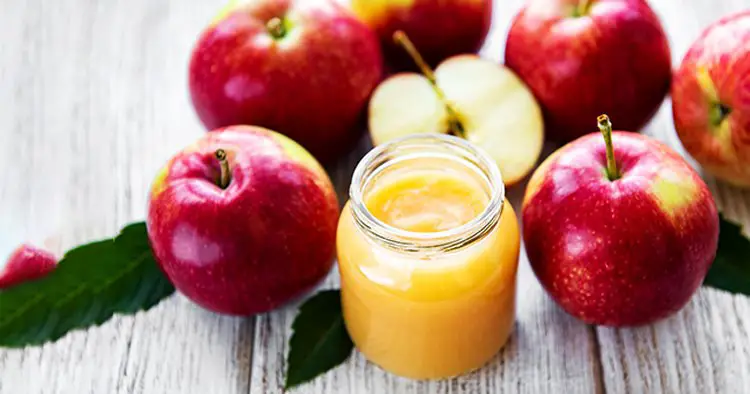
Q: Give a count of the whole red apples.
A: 6